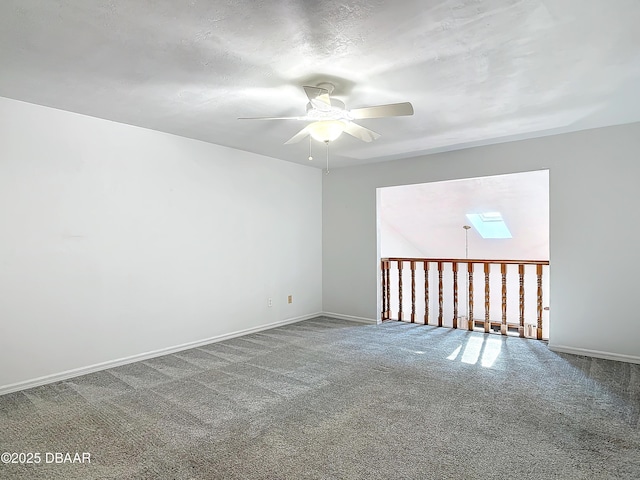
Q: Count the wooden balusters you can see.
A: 12